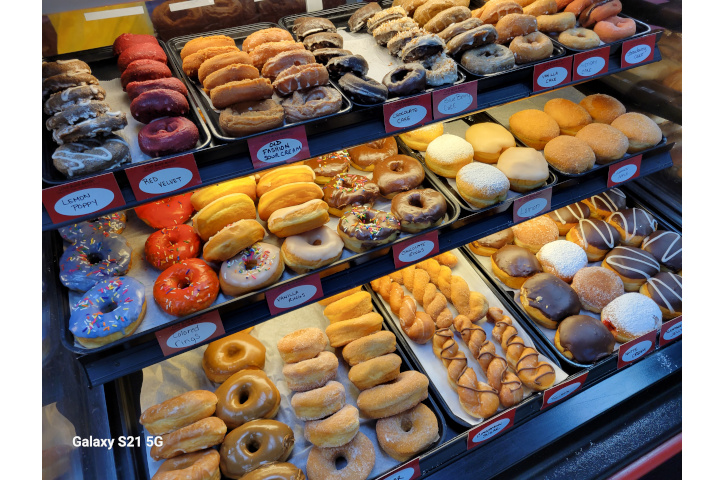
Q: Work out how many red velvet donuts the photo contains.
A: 6